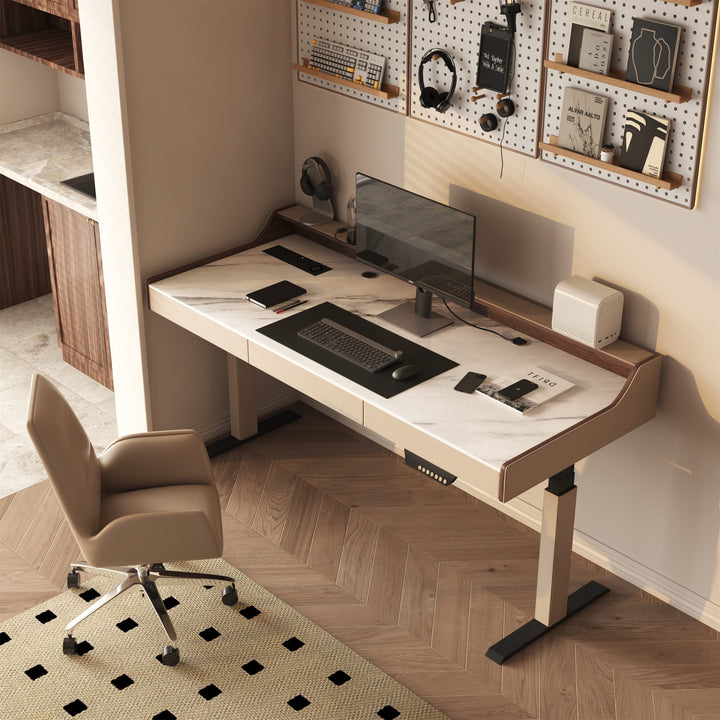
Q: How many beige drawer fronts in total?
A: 3